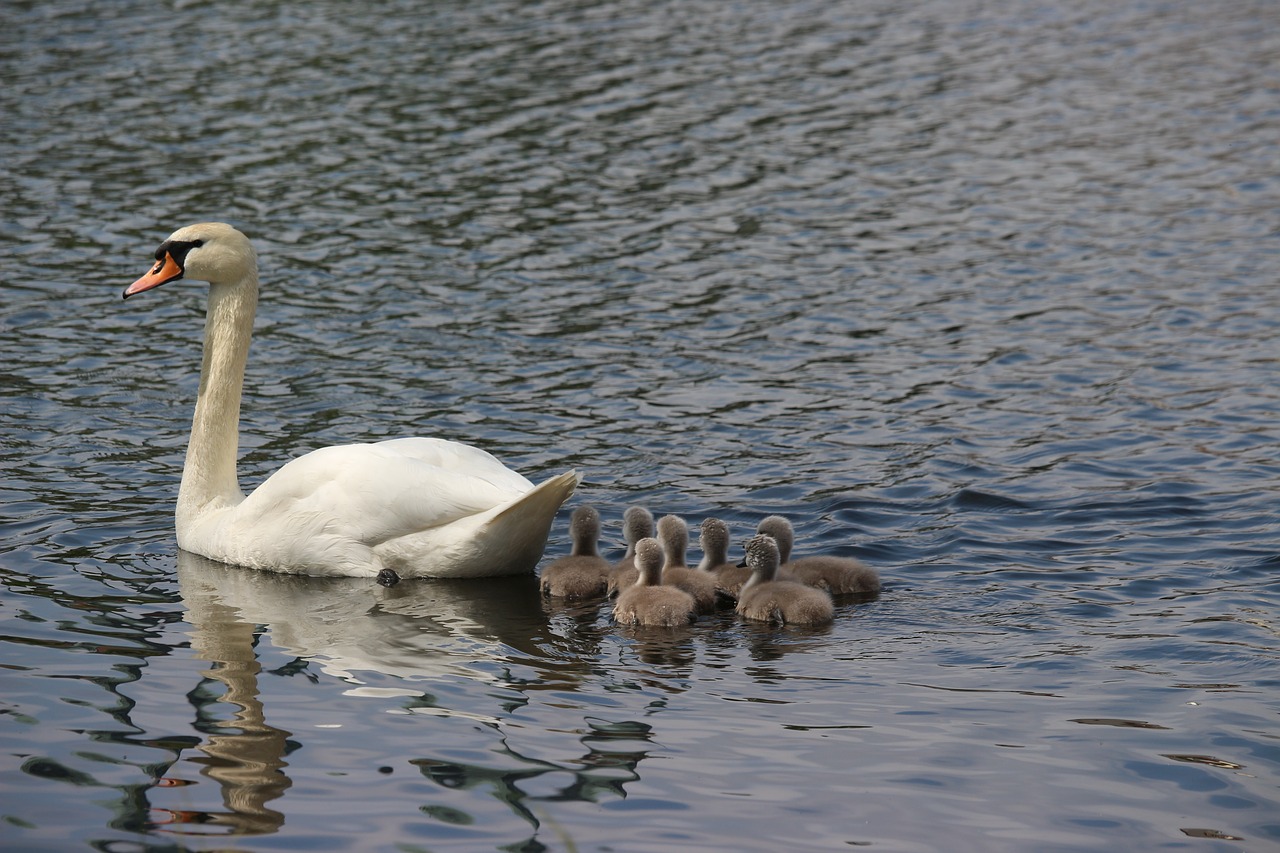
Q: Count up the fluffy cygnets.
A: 7